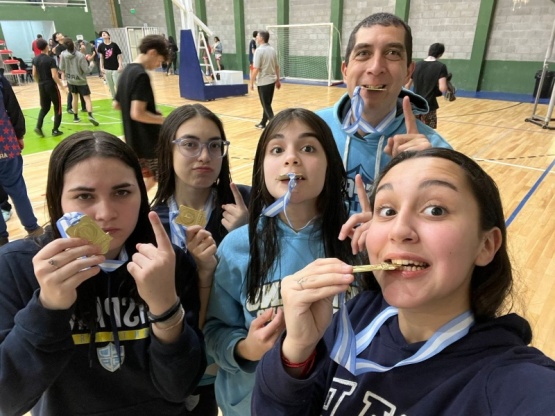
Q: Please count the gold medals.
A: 5